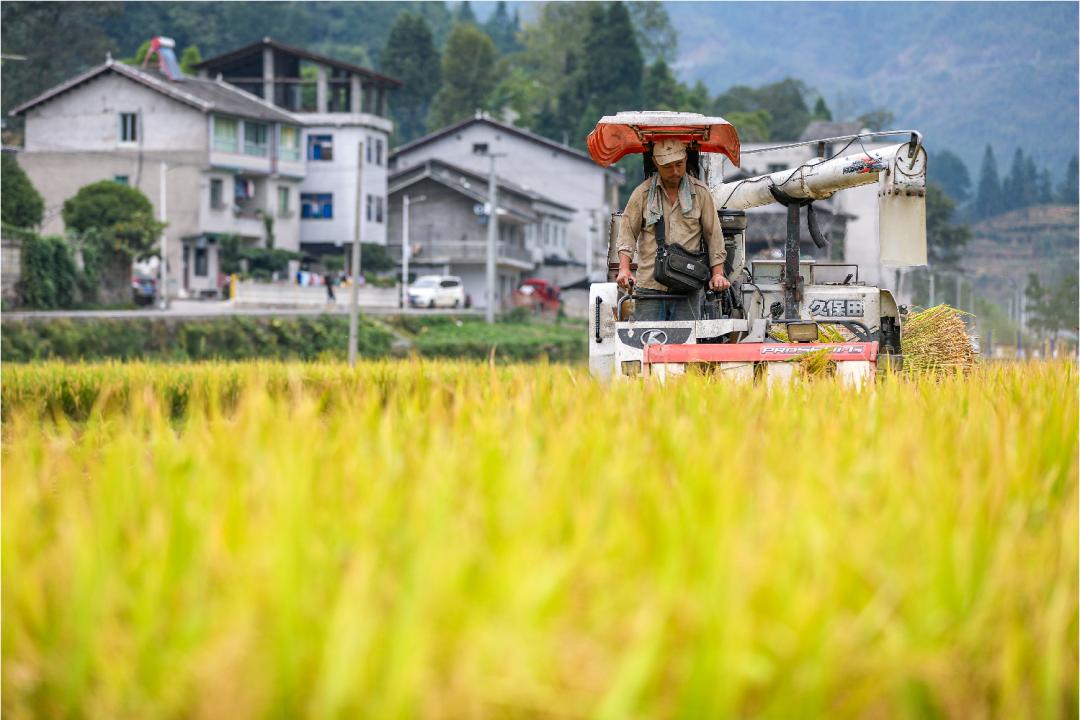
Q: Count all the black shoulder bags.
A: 1